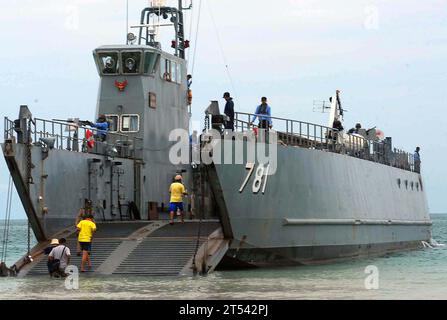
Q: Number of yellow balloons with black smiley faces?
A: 0